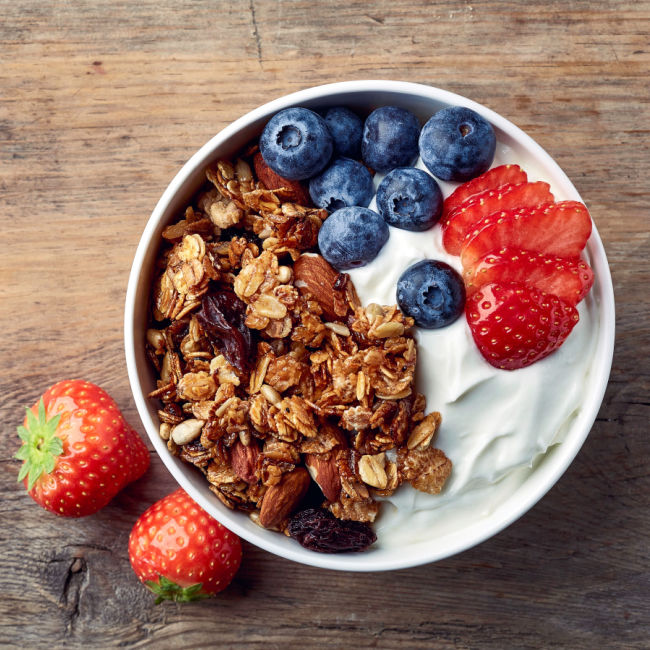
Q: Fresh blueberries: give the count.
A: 8